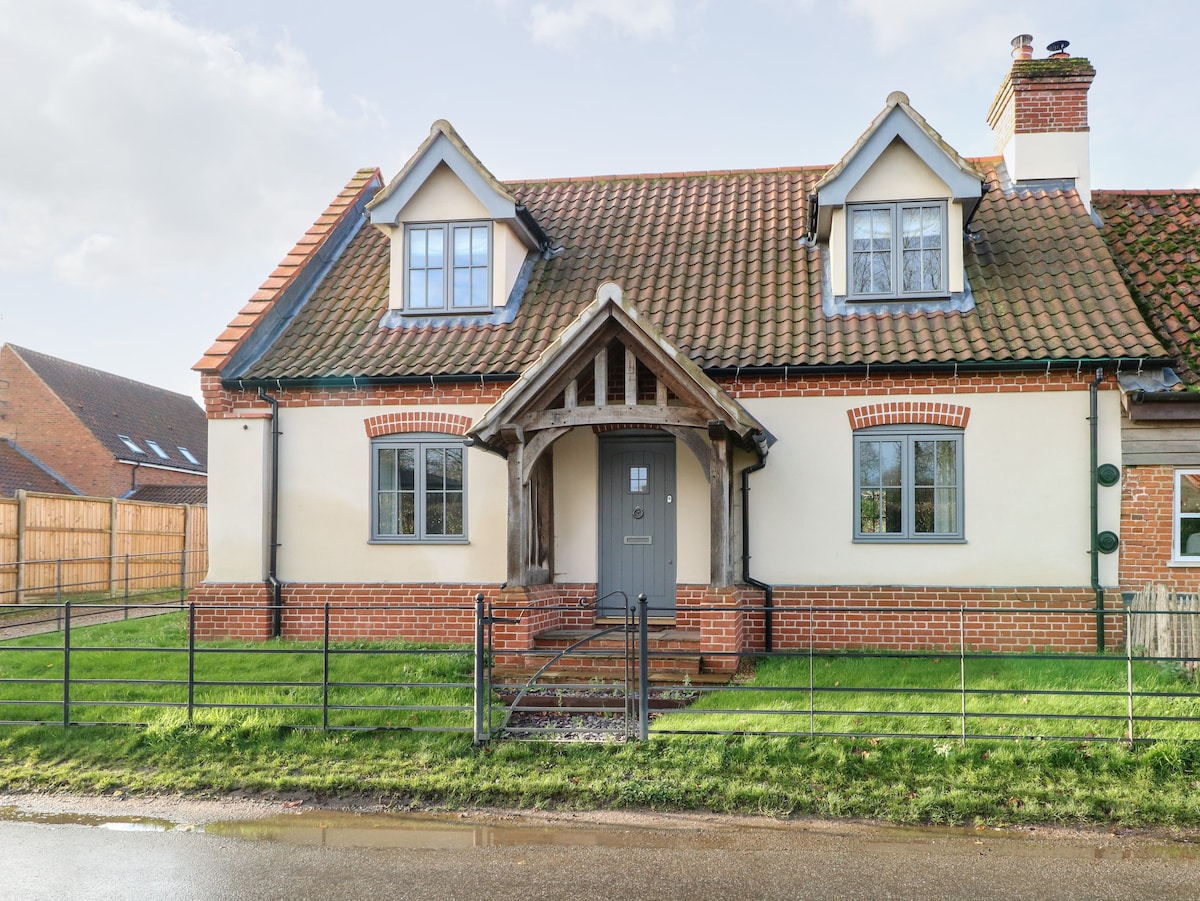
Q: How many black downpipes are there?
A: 3